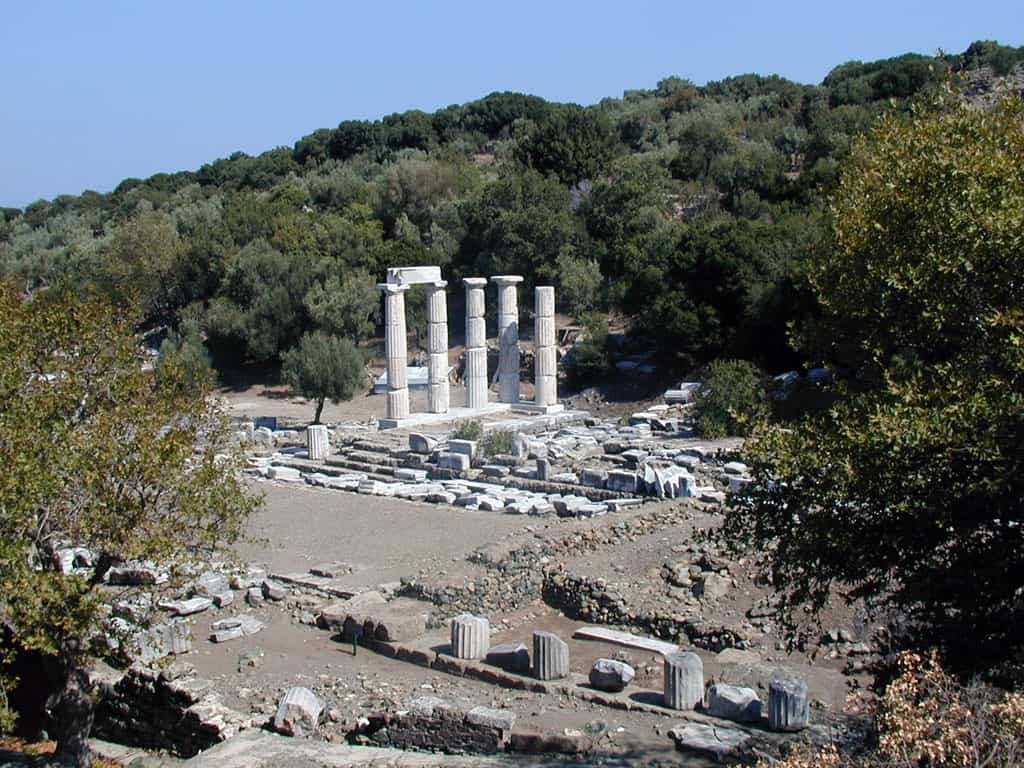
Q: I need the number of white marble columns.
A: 5